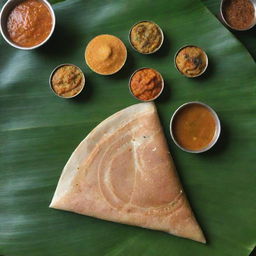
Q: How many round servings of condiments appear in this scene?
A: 8